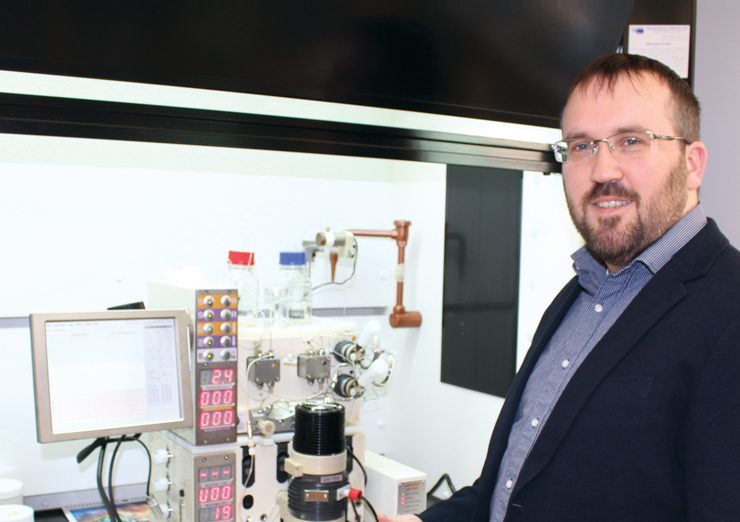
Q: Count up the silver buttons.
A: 10